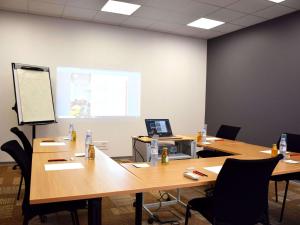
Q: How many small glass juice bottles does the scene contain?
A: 5